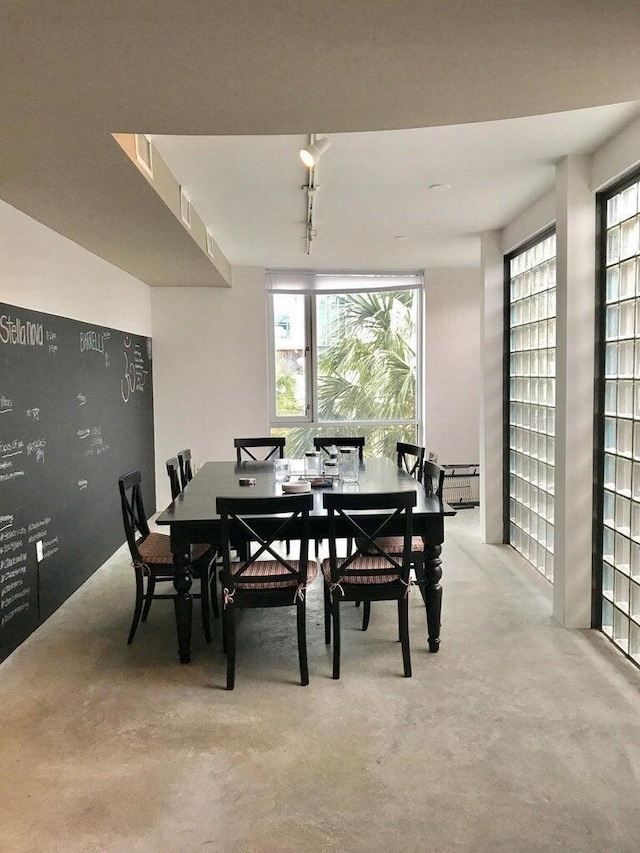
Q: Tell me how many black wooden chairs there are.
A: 9